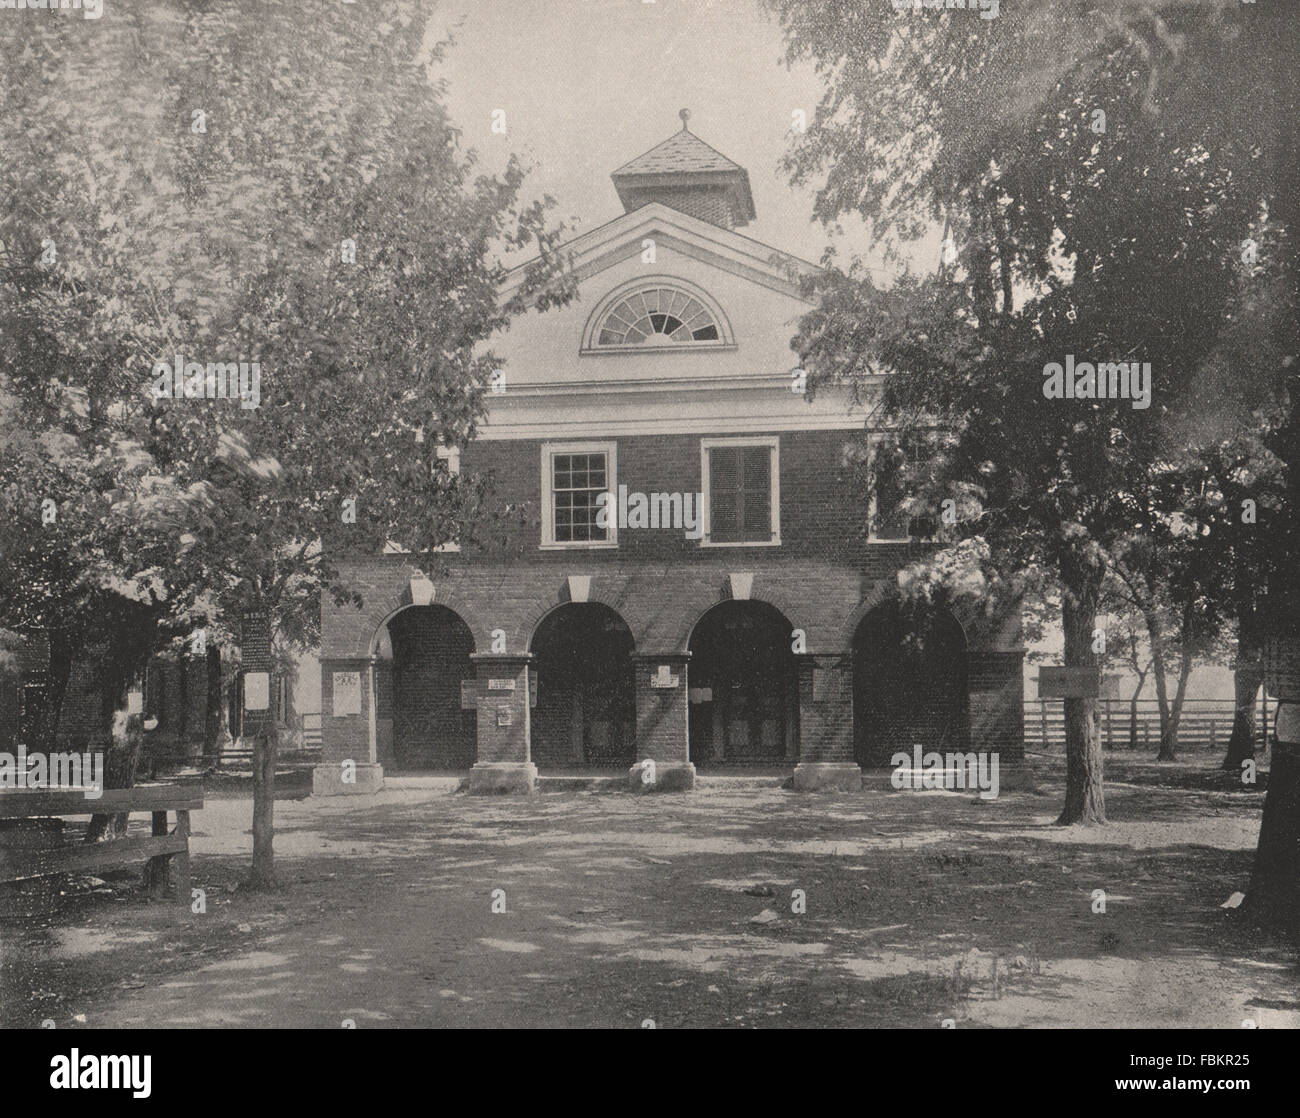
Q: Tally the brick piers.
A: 5